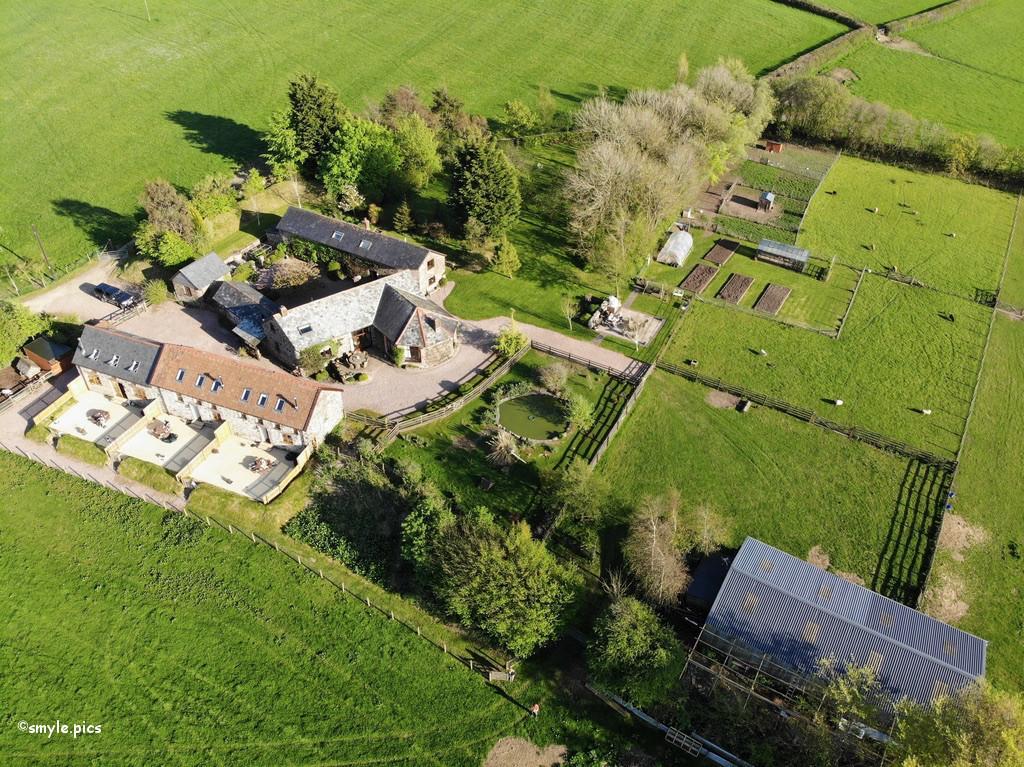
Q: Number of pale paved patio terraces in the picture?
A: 3